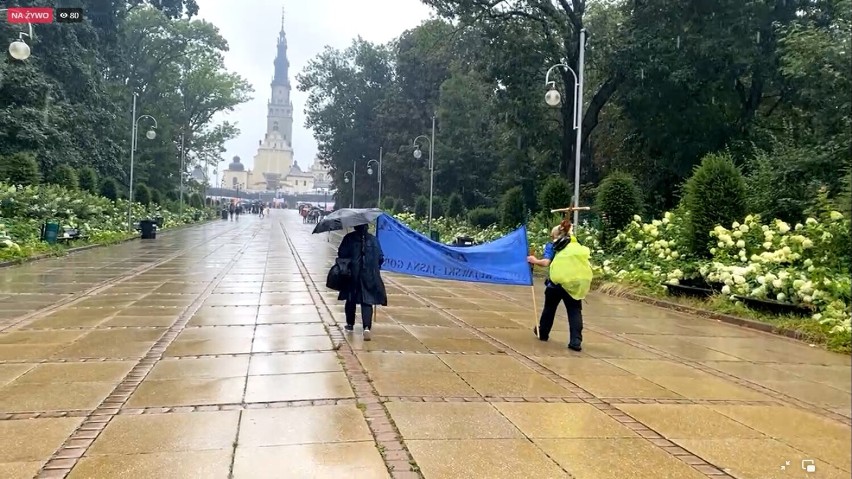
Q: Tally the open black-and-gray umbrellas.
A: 1